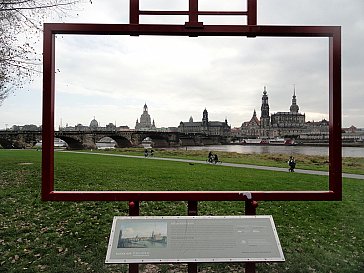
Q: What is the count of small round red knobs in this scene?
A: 2